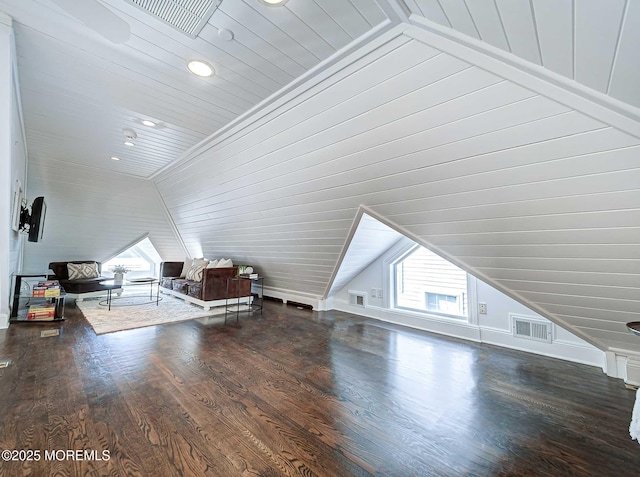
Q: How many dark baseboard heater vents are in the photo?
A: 2